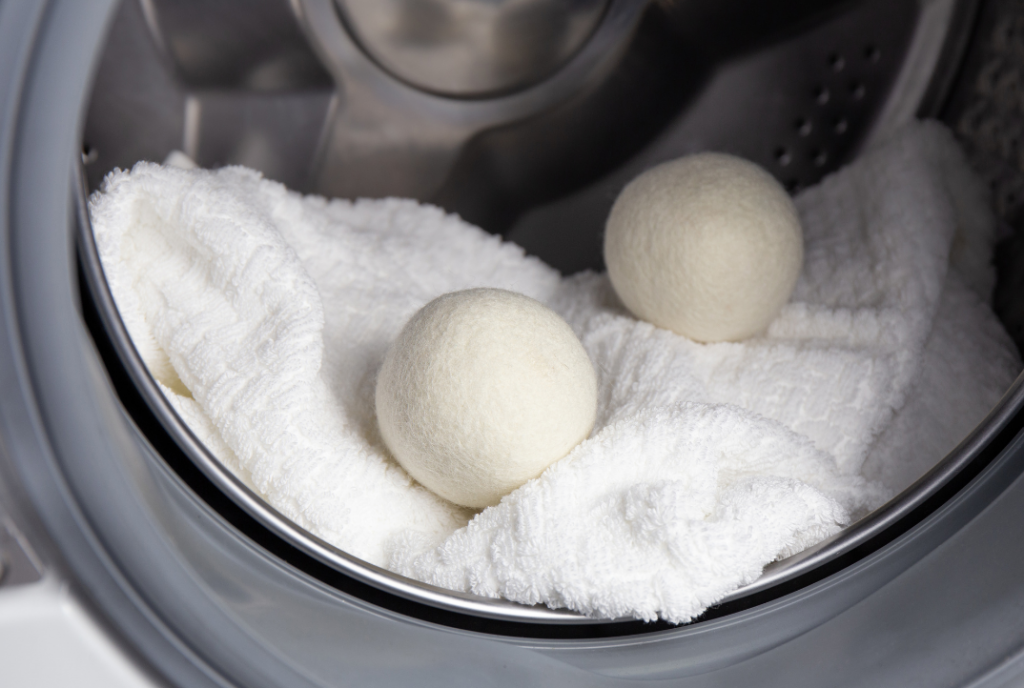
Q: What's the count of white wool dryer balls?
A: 2